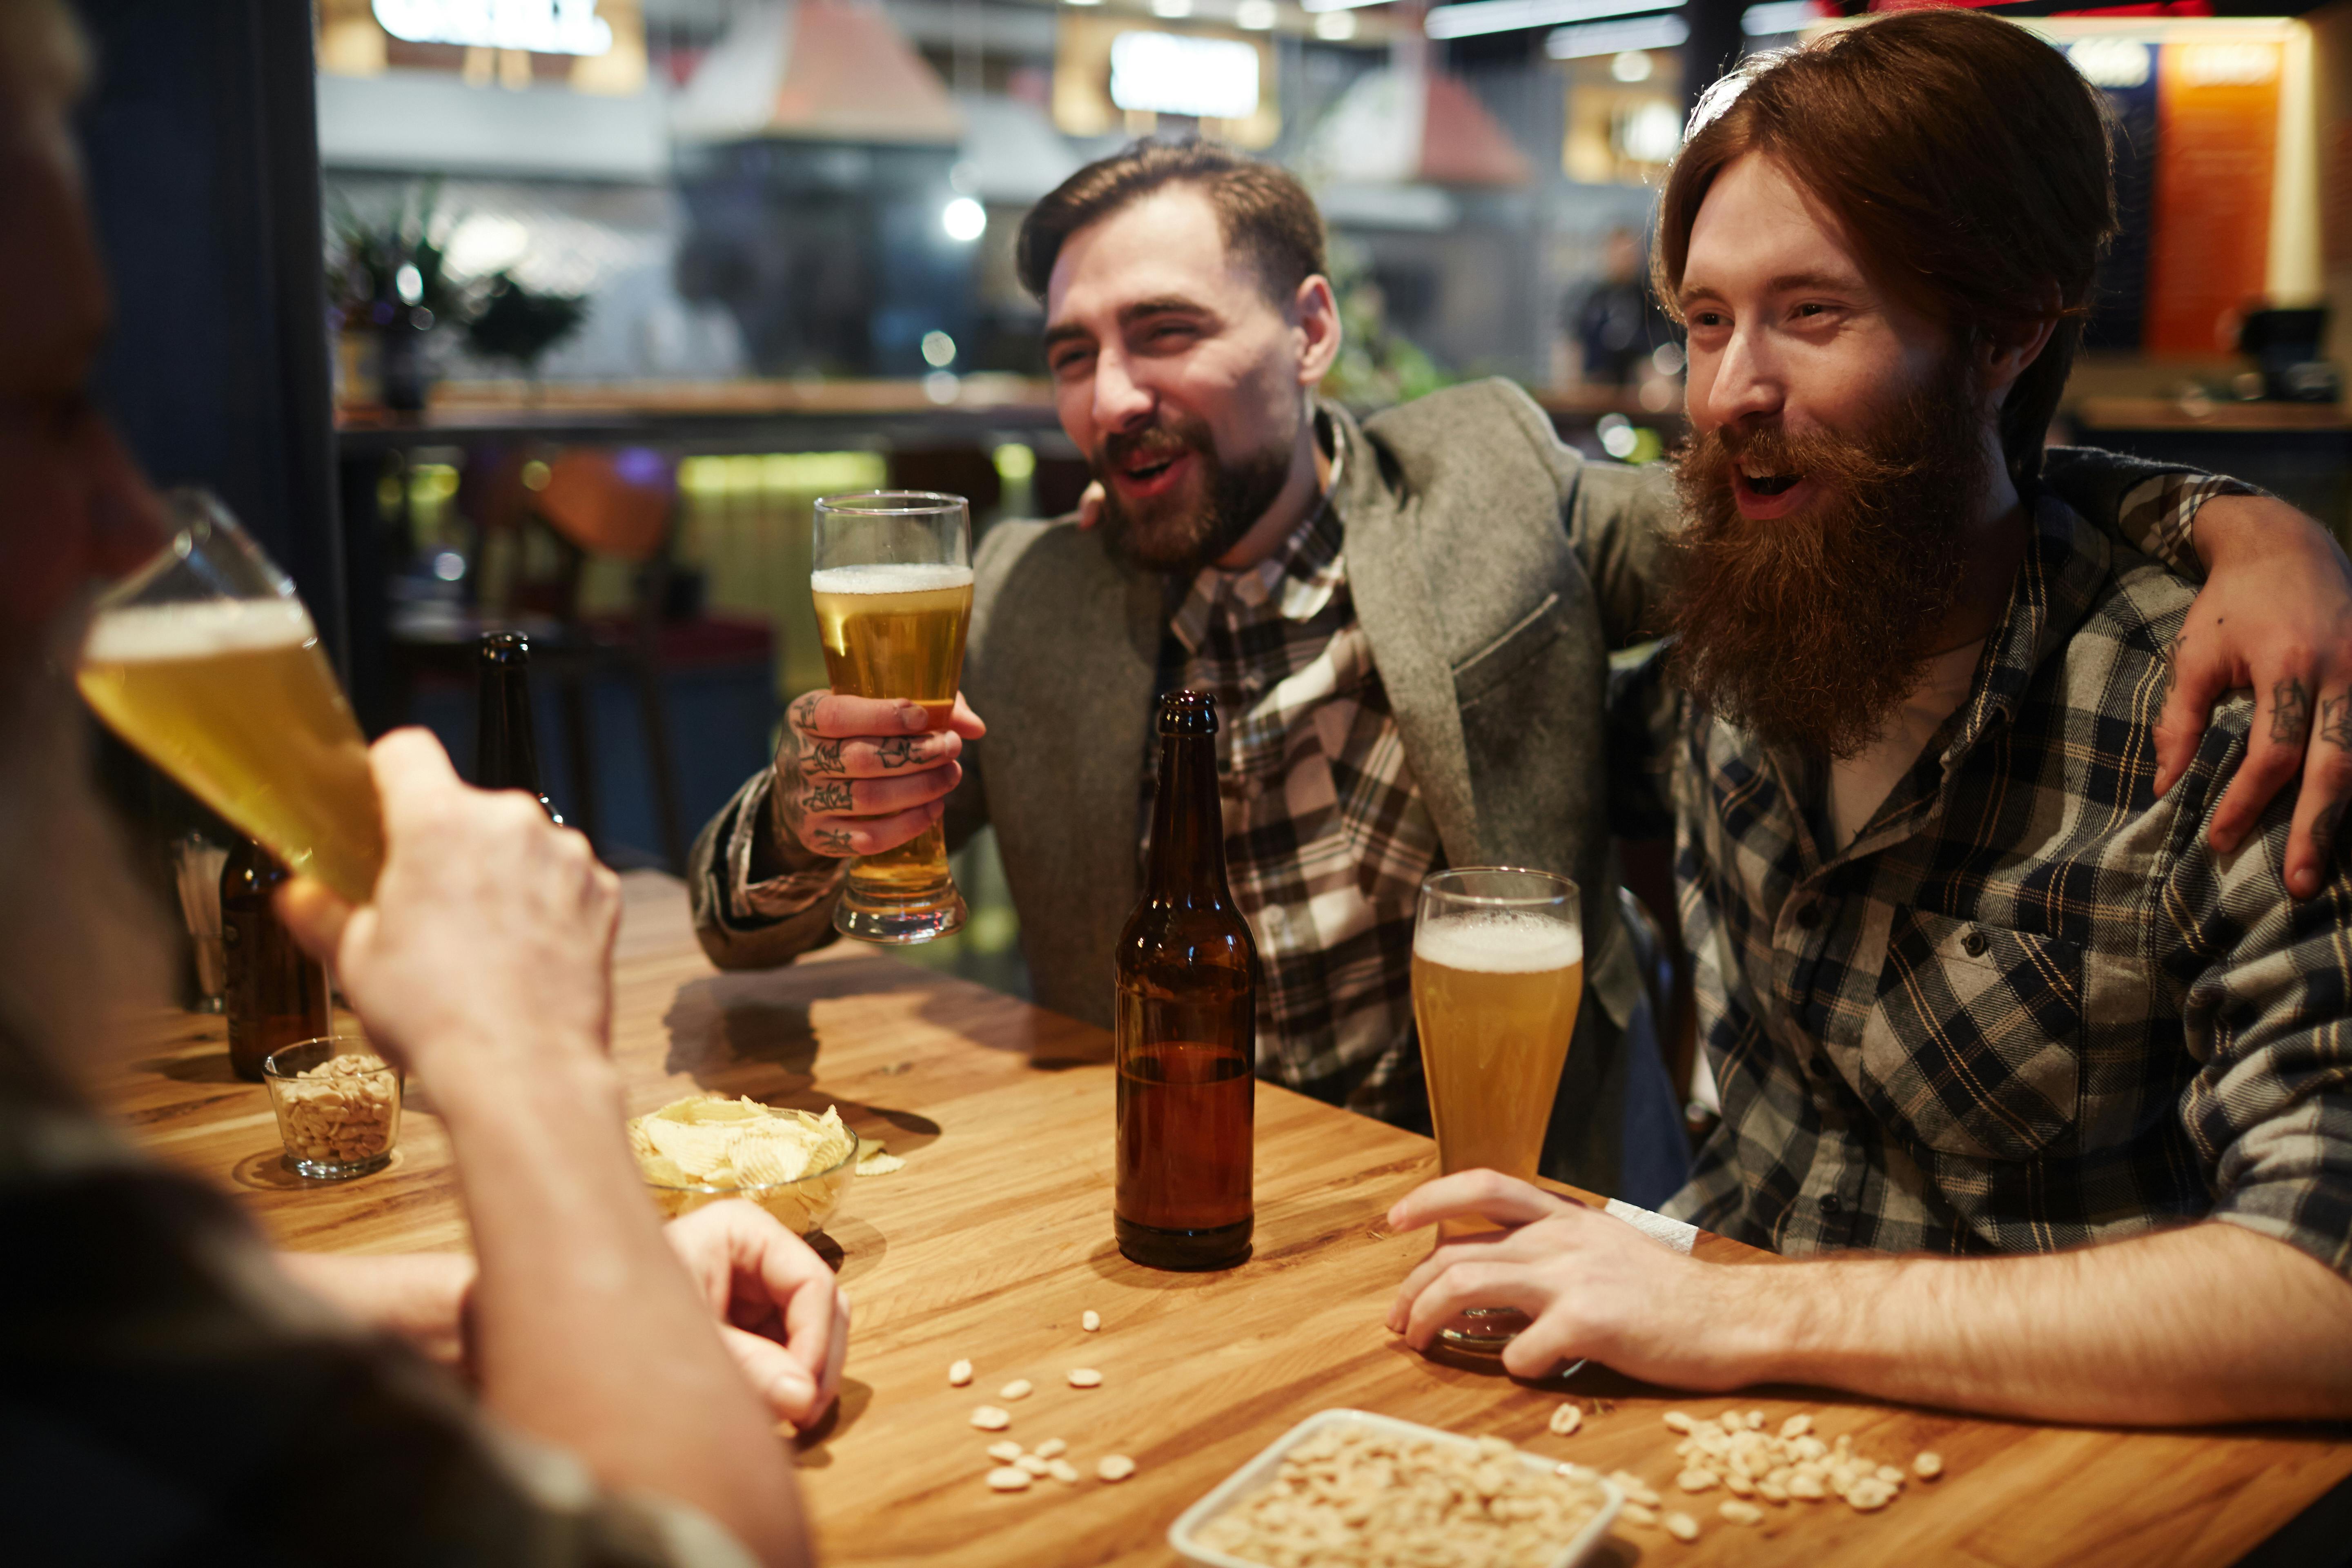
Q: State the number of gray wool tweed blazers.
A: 1